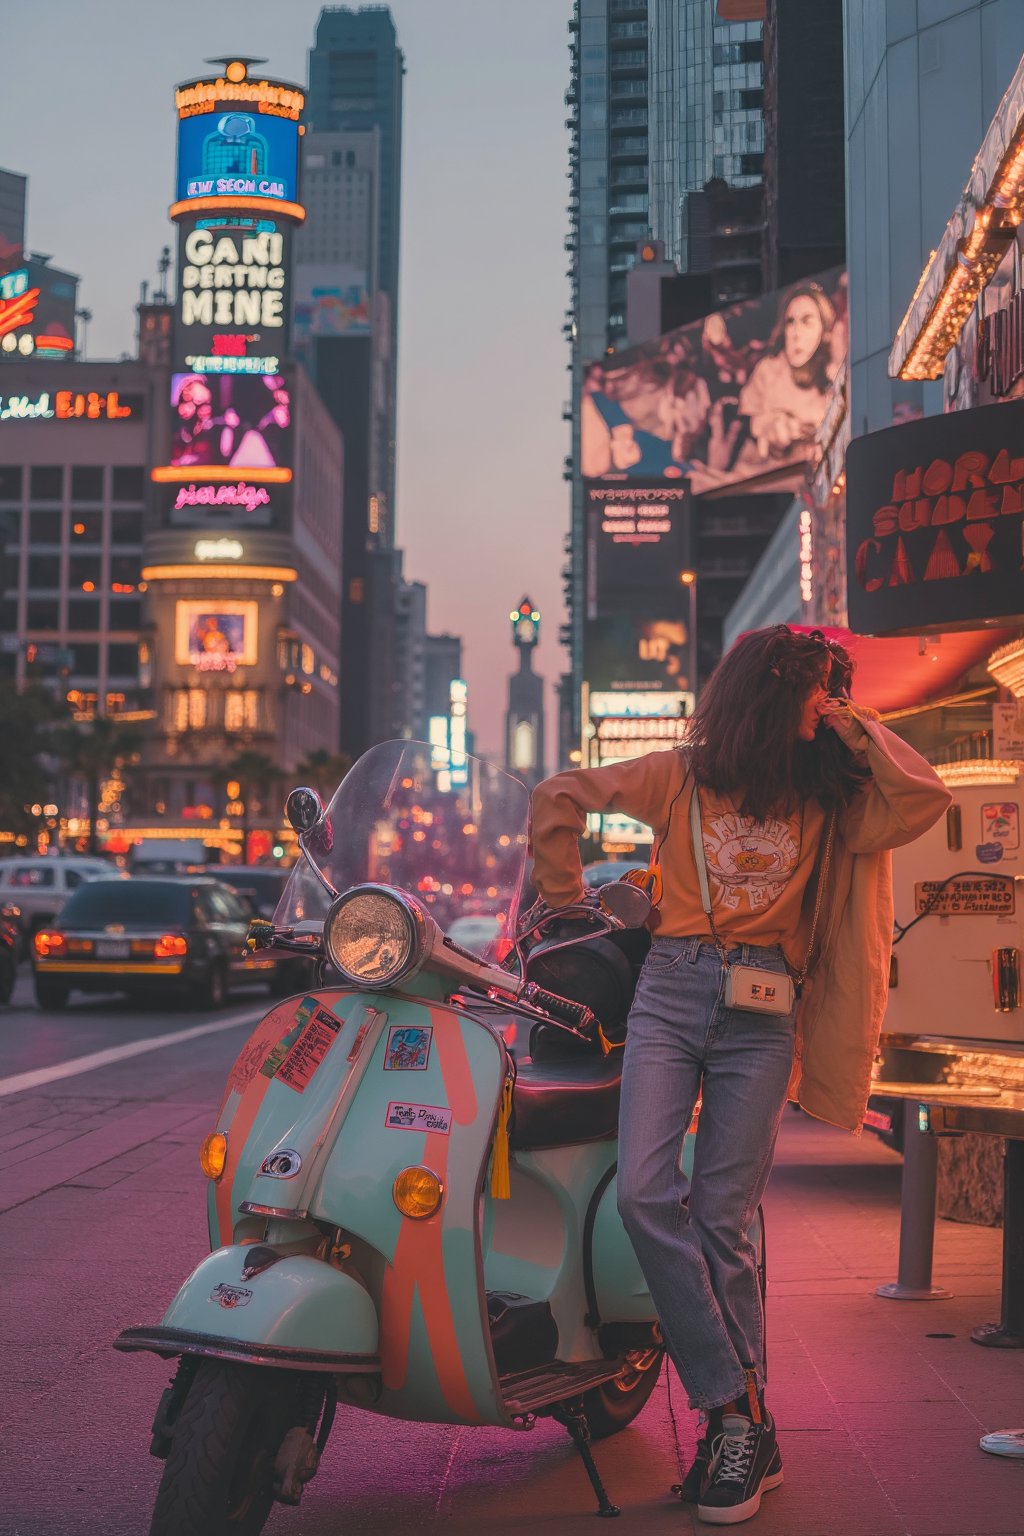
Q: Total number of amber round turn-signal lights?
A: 2